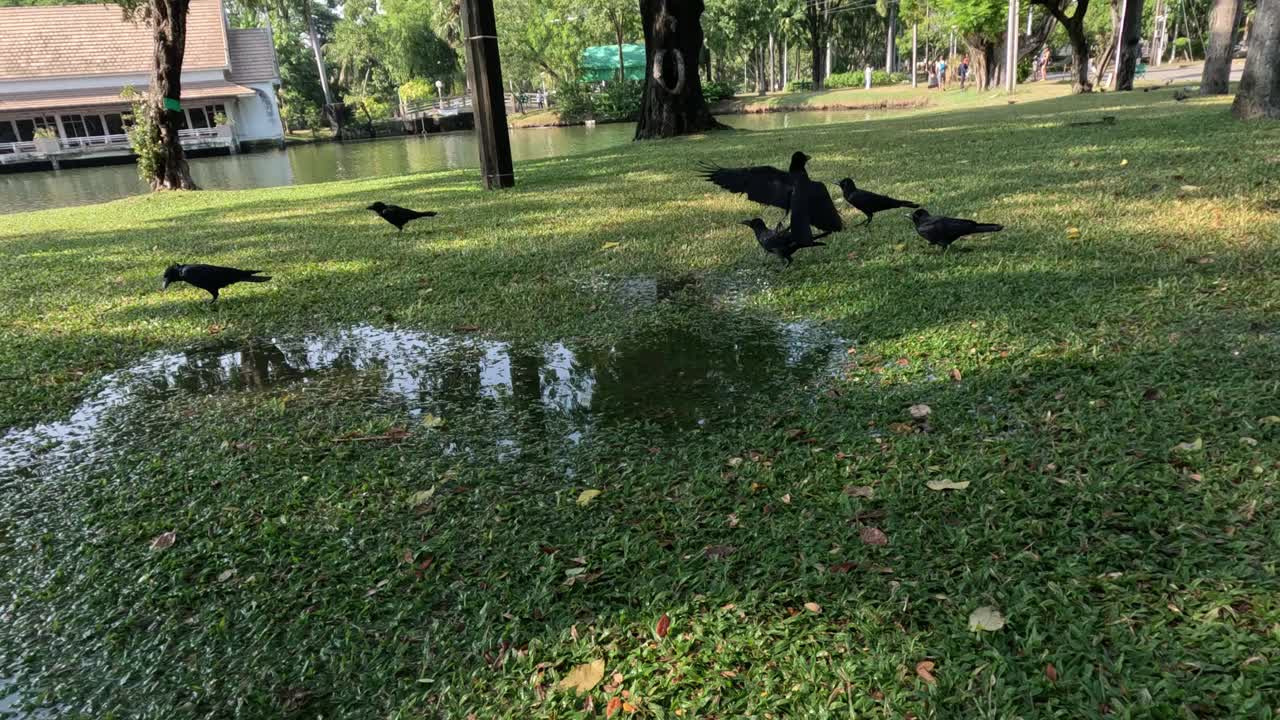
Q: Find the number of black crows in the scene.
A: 6